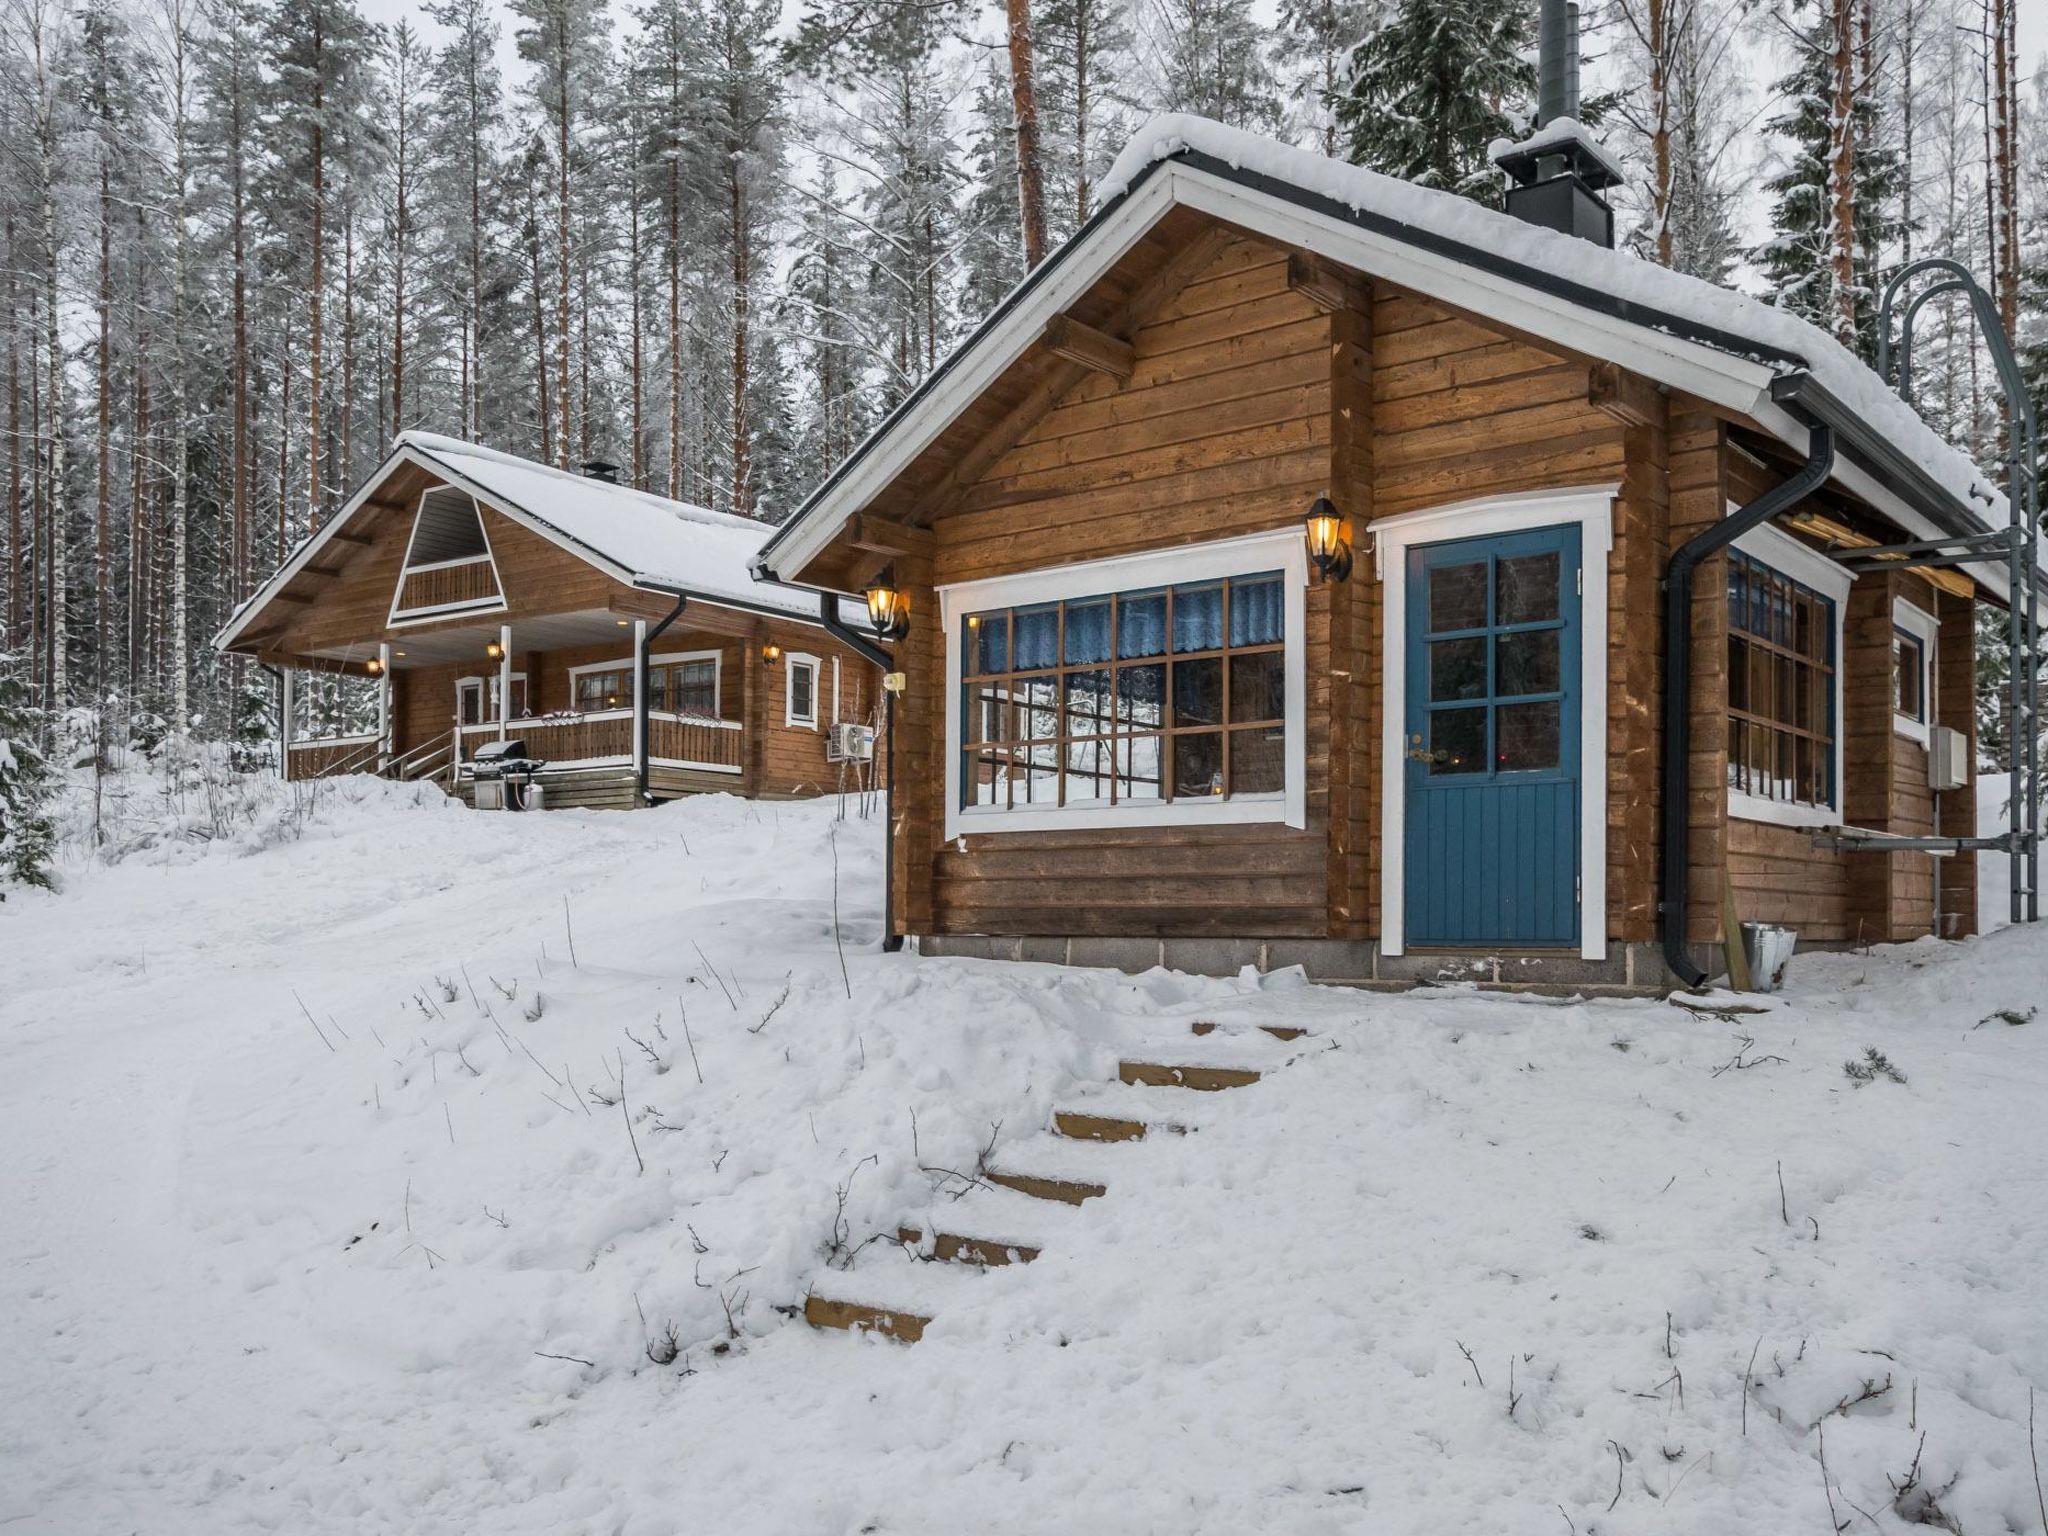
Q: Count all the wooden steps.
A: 6